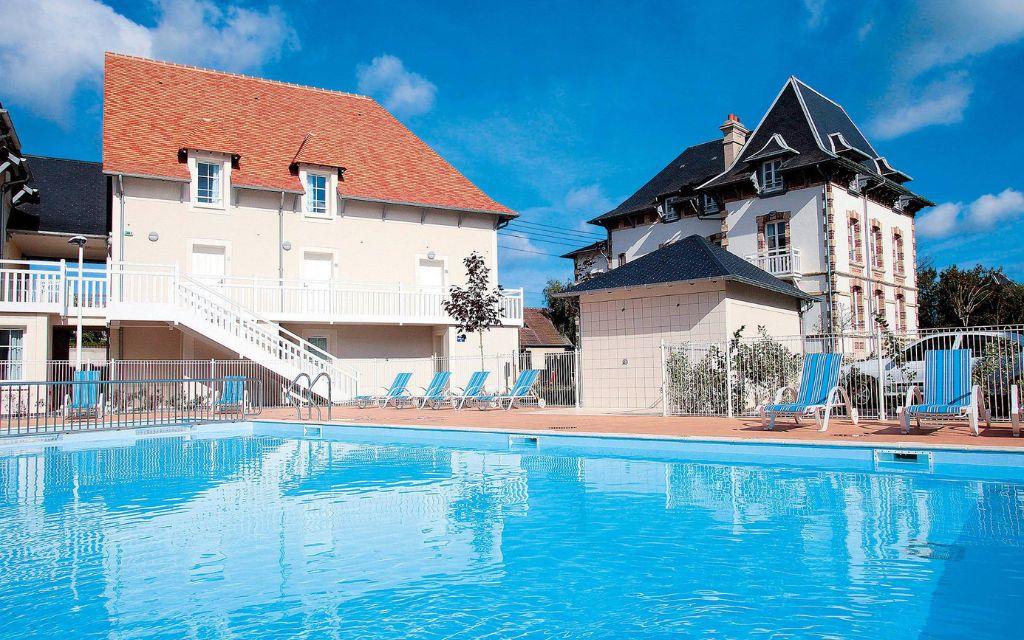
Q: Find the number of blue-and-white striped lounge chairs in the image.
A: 8